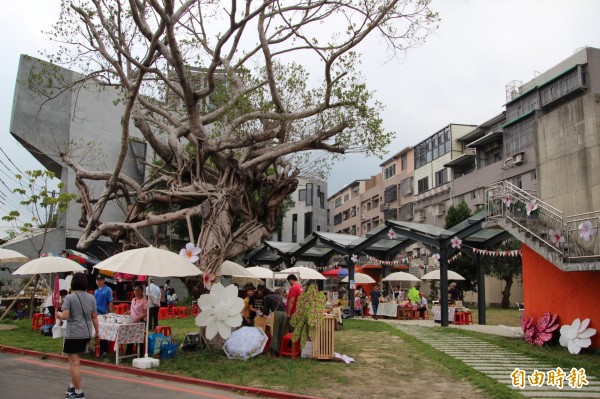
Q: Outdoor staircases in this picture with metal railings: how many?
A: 1